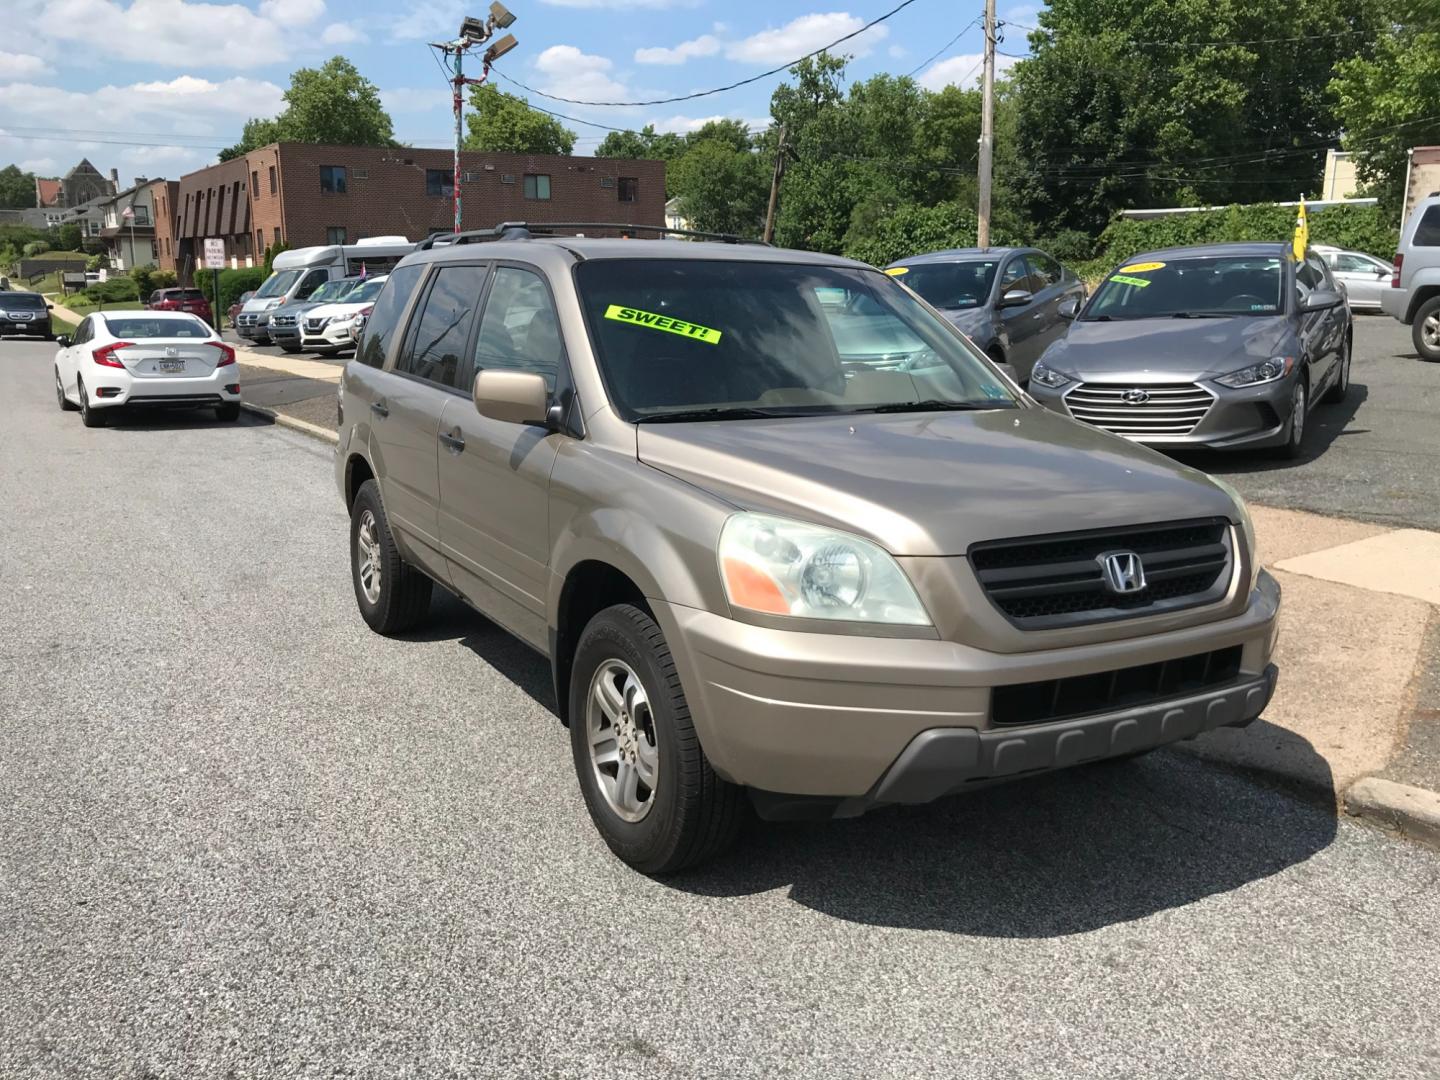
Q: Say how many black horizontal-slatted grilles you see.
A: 1